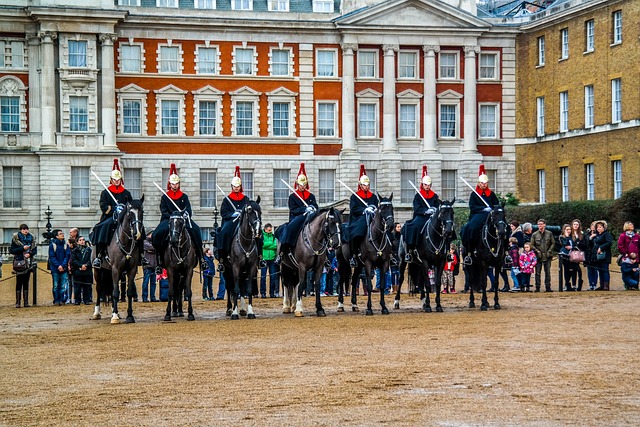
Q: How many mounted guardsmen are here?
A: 7